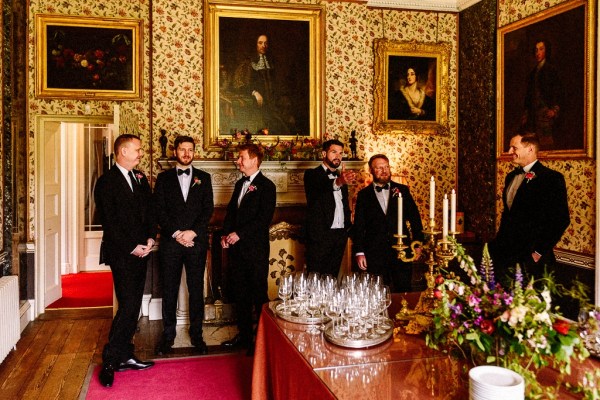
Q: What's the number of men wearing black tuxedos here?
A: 6